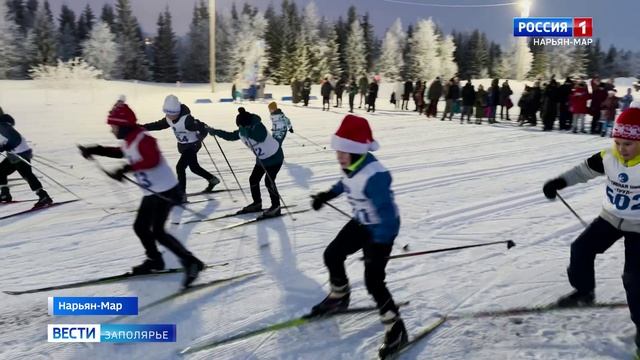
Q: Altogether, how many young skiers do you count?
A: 7